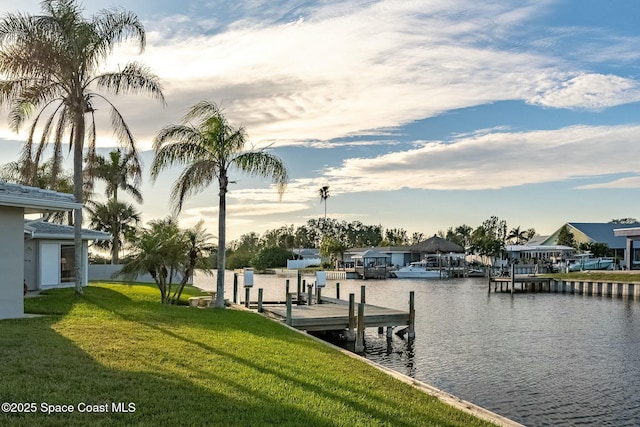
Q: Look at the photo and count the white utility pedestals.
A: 2